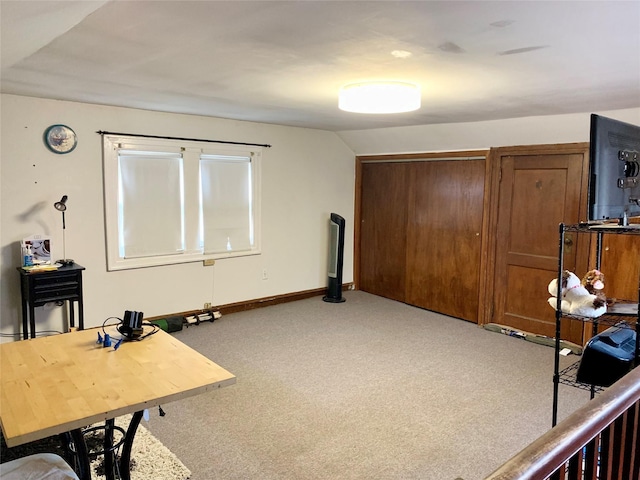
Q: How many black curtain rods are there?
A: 1